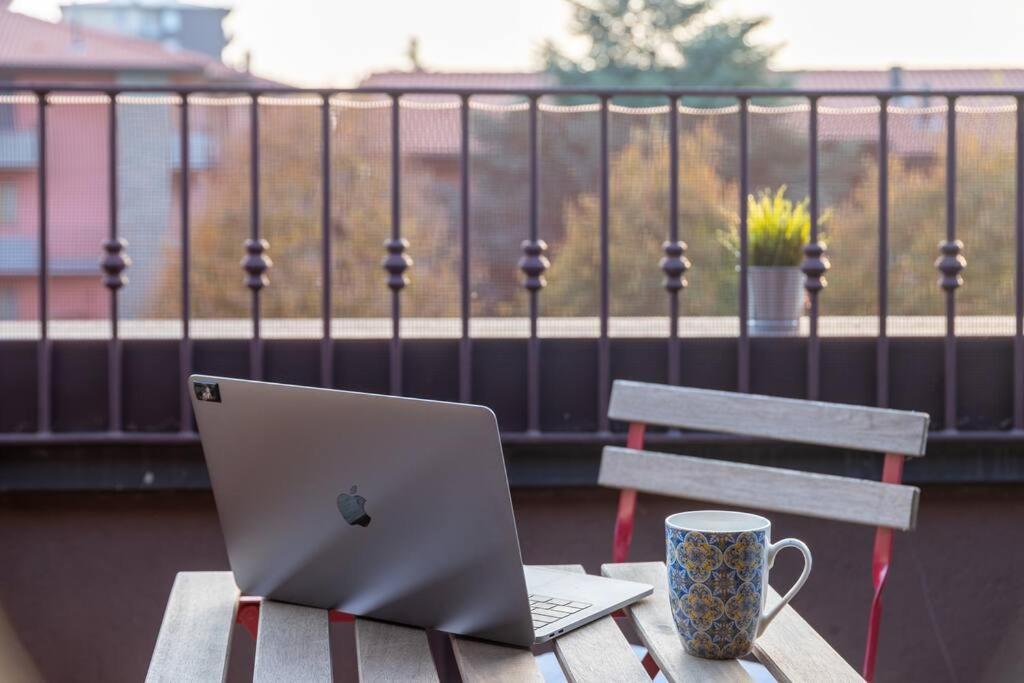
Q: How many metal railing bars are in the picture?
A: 15